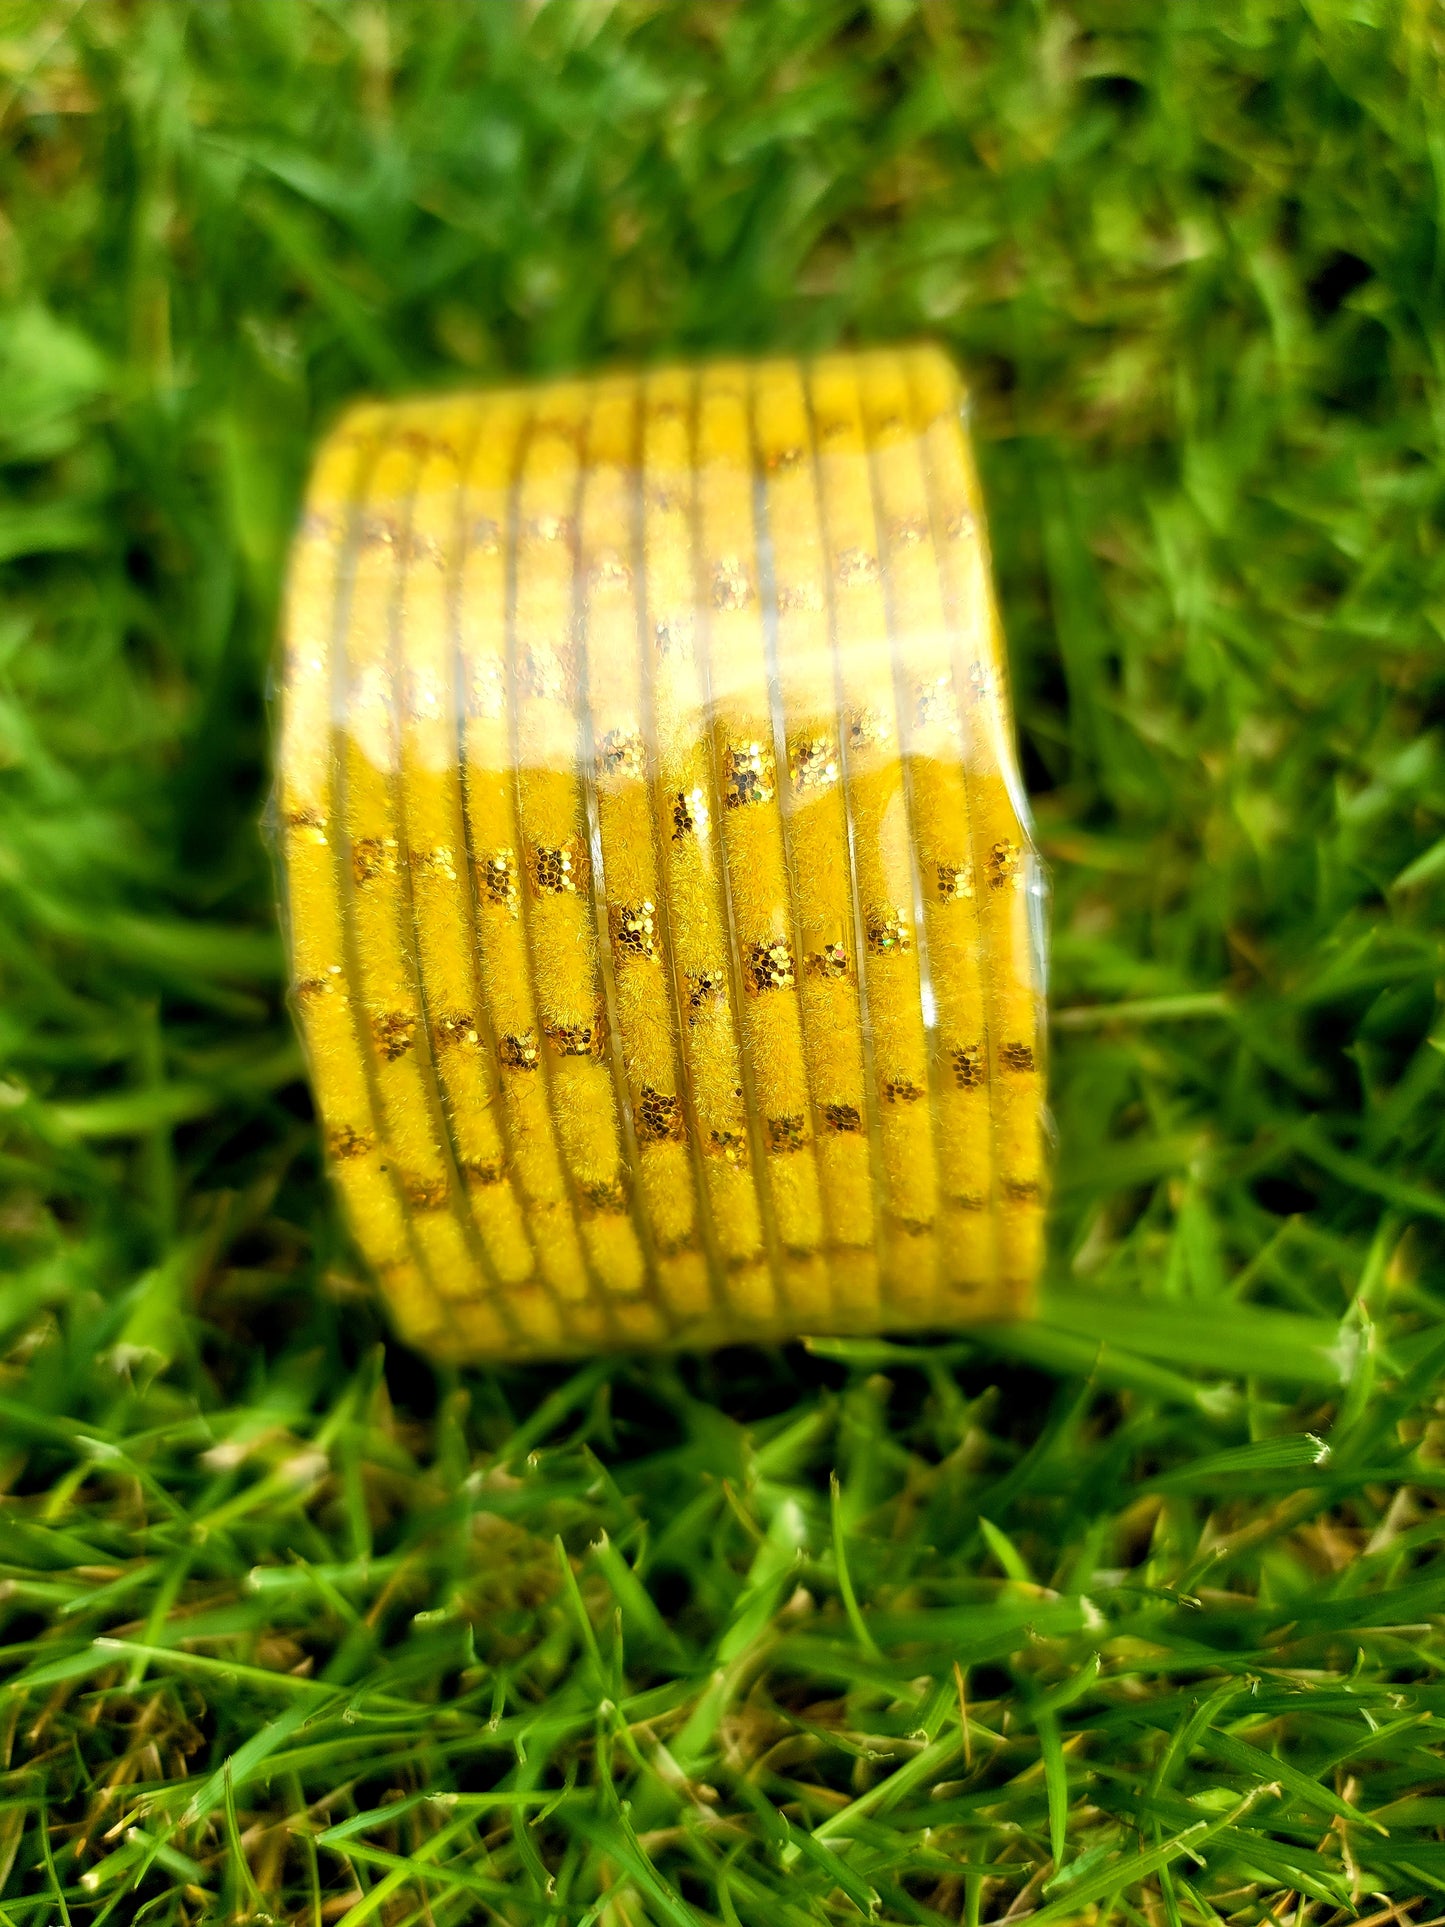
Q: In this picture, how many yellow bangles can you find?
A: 12